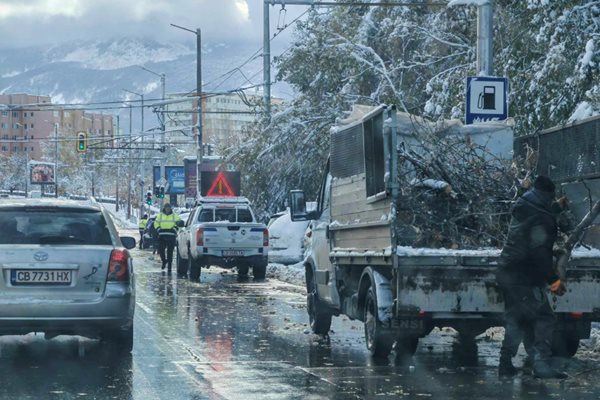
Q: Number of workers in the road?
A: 3